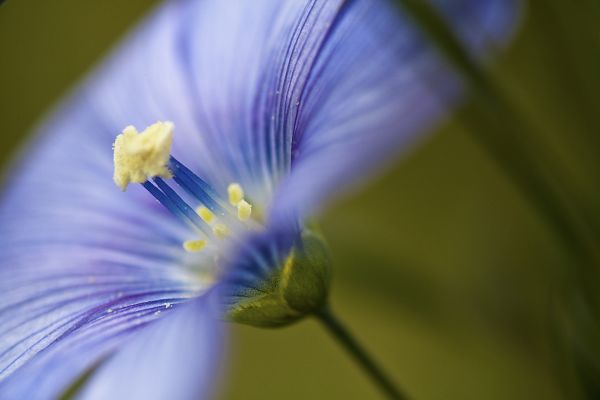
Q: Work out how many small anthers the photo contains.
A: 5